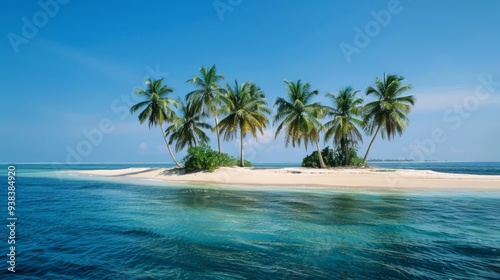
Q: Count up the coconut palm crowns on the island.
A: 7